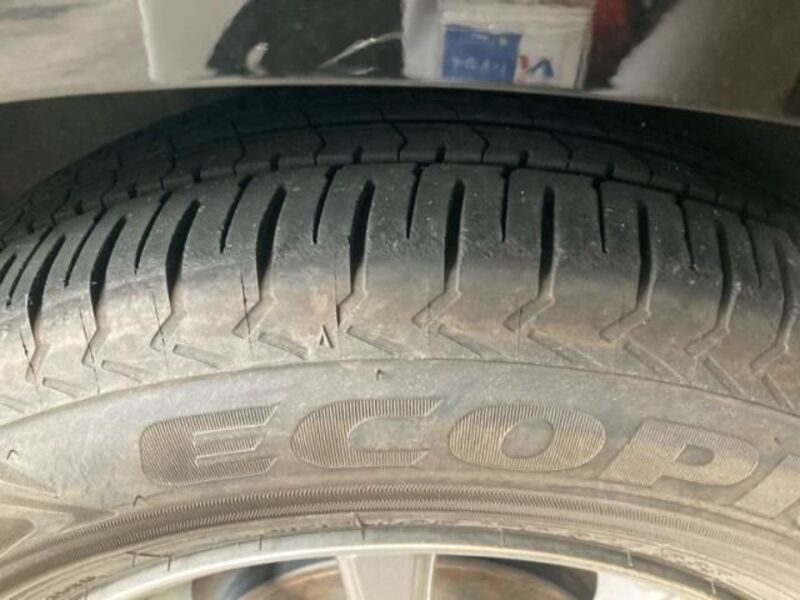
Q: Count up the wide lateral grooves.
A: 11